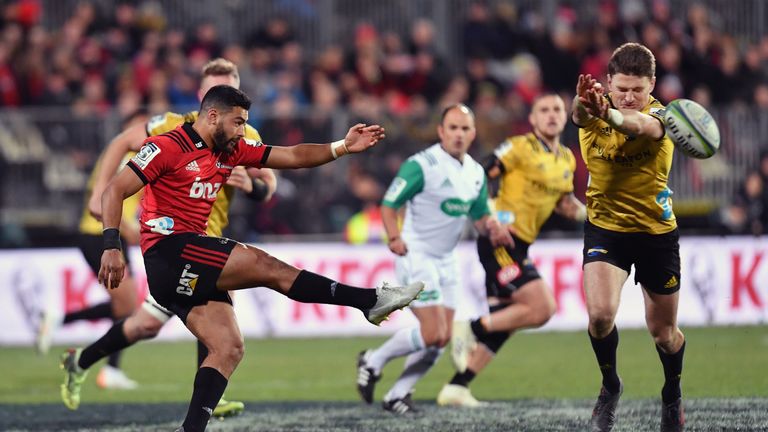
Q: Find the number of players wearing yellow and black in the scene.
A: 4